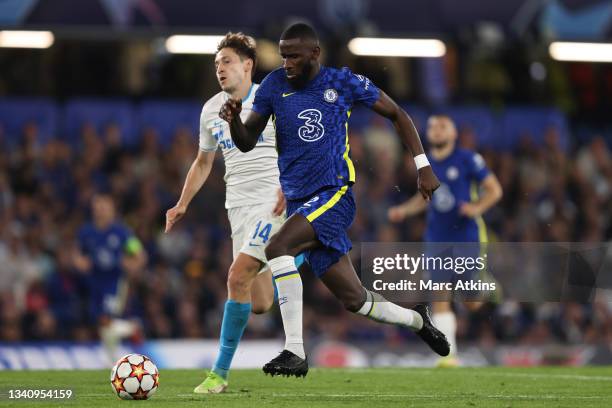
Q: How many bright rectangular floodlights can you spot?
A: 4